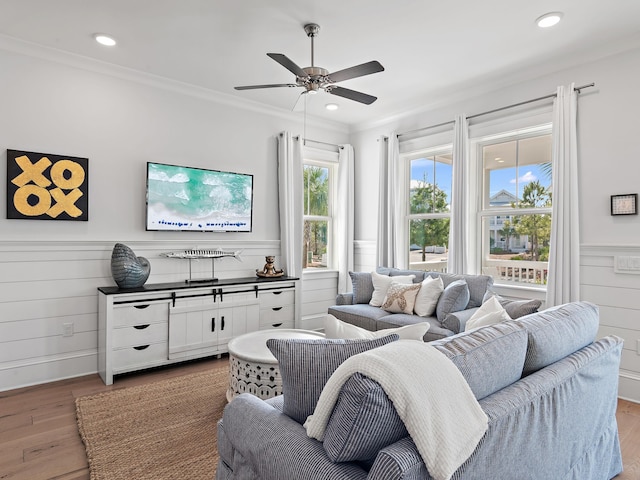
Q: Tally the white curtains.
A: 5